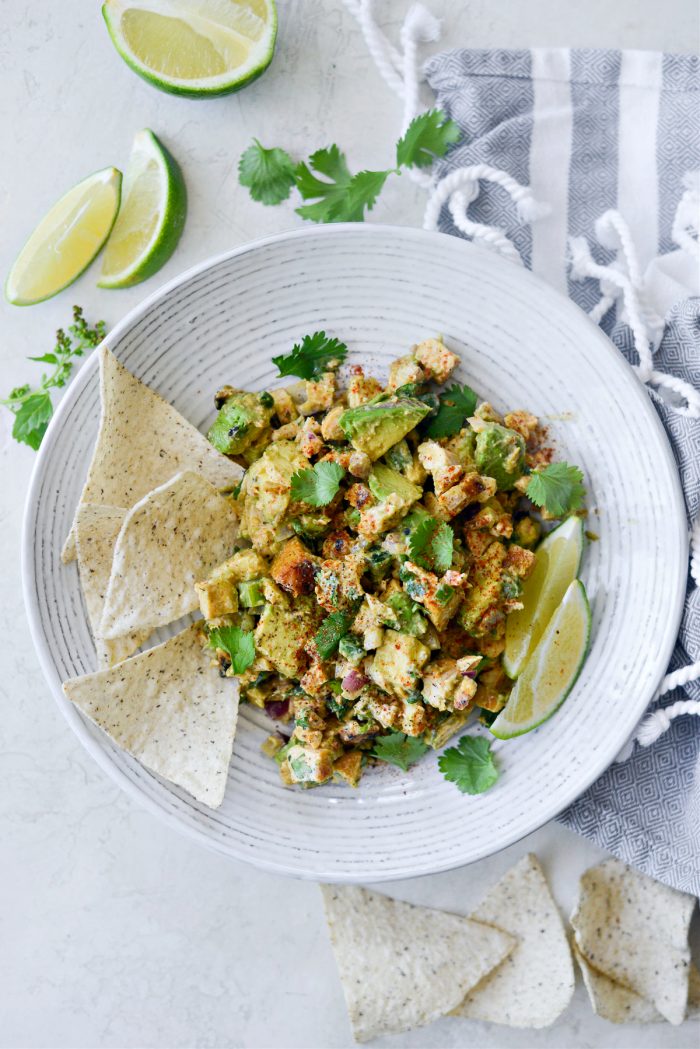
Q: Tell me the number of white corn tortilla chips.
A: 8